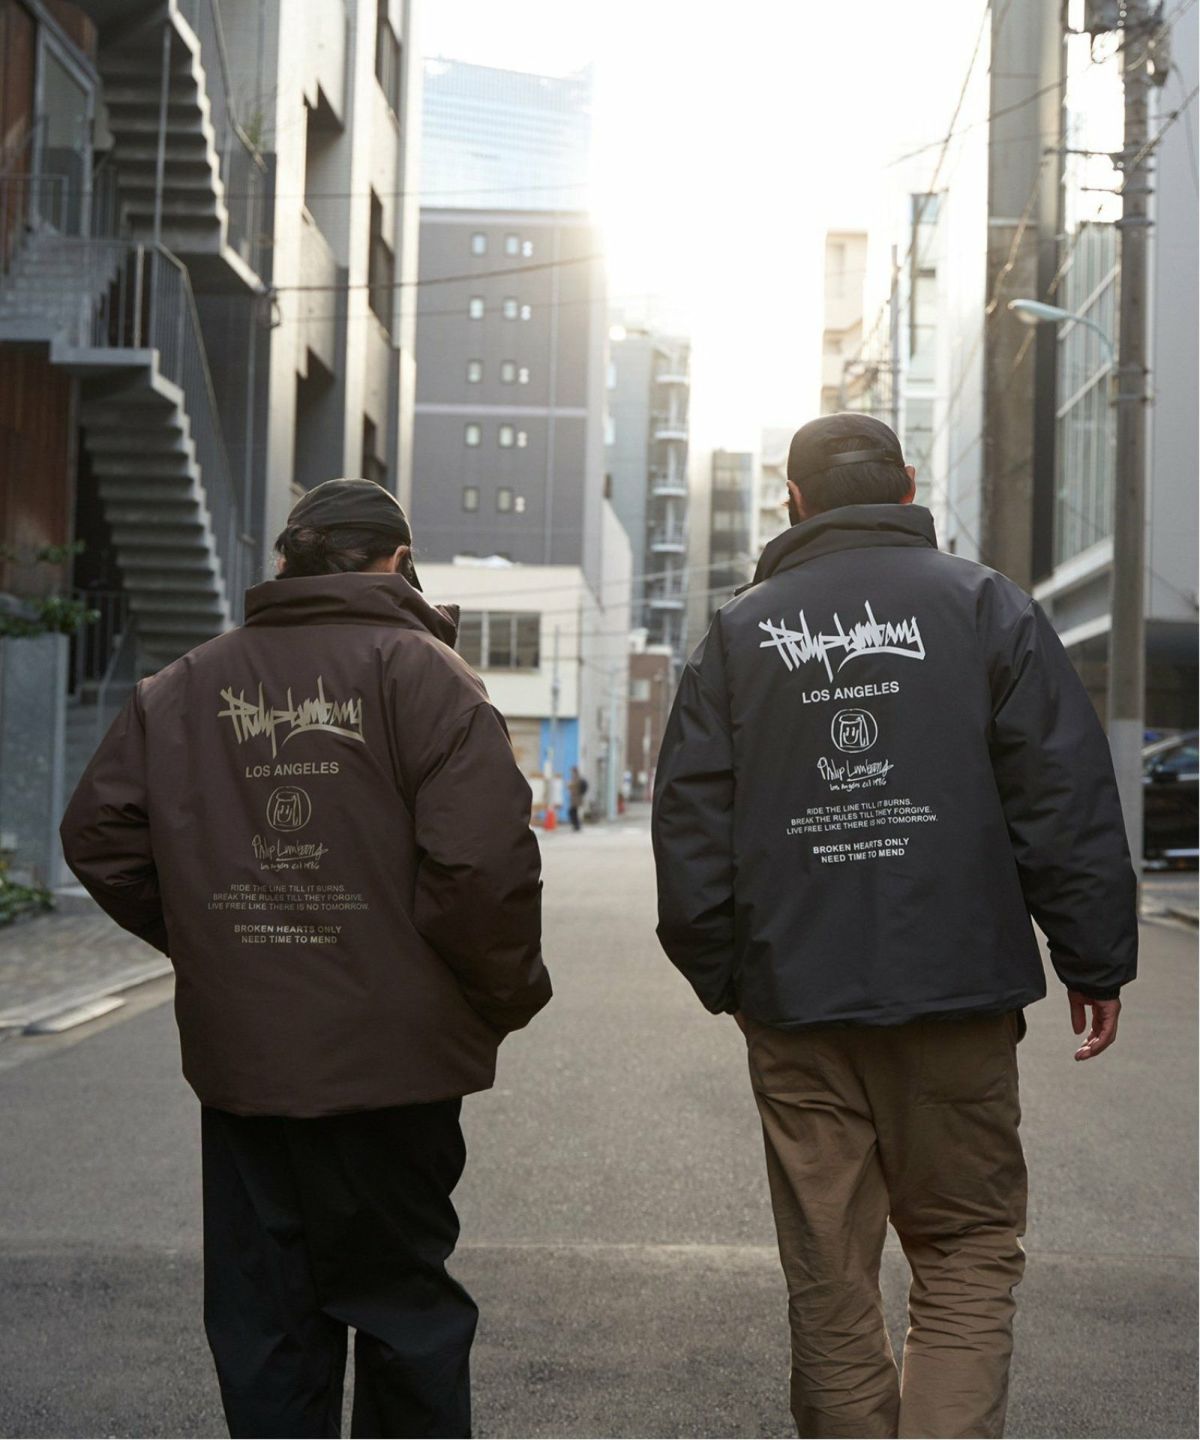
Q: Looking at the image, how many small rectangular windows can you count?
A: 10